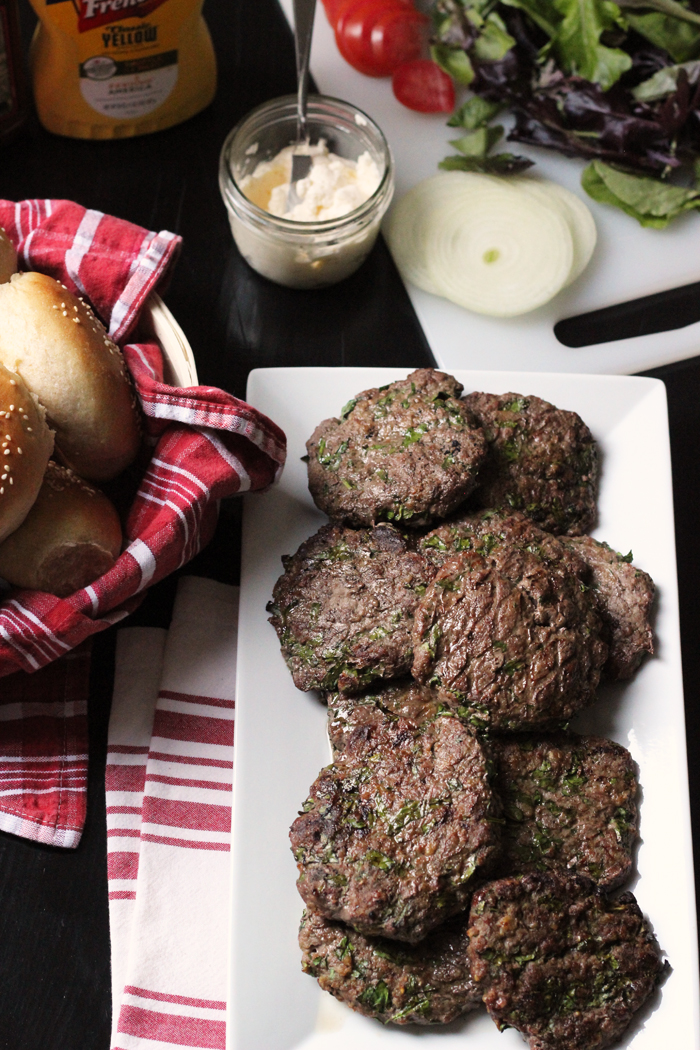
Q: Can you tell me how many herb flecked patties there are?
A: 11